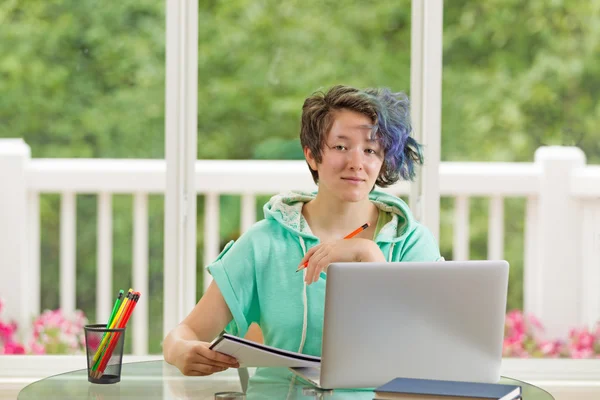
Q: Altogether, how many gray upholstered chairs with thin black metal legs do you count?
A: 0